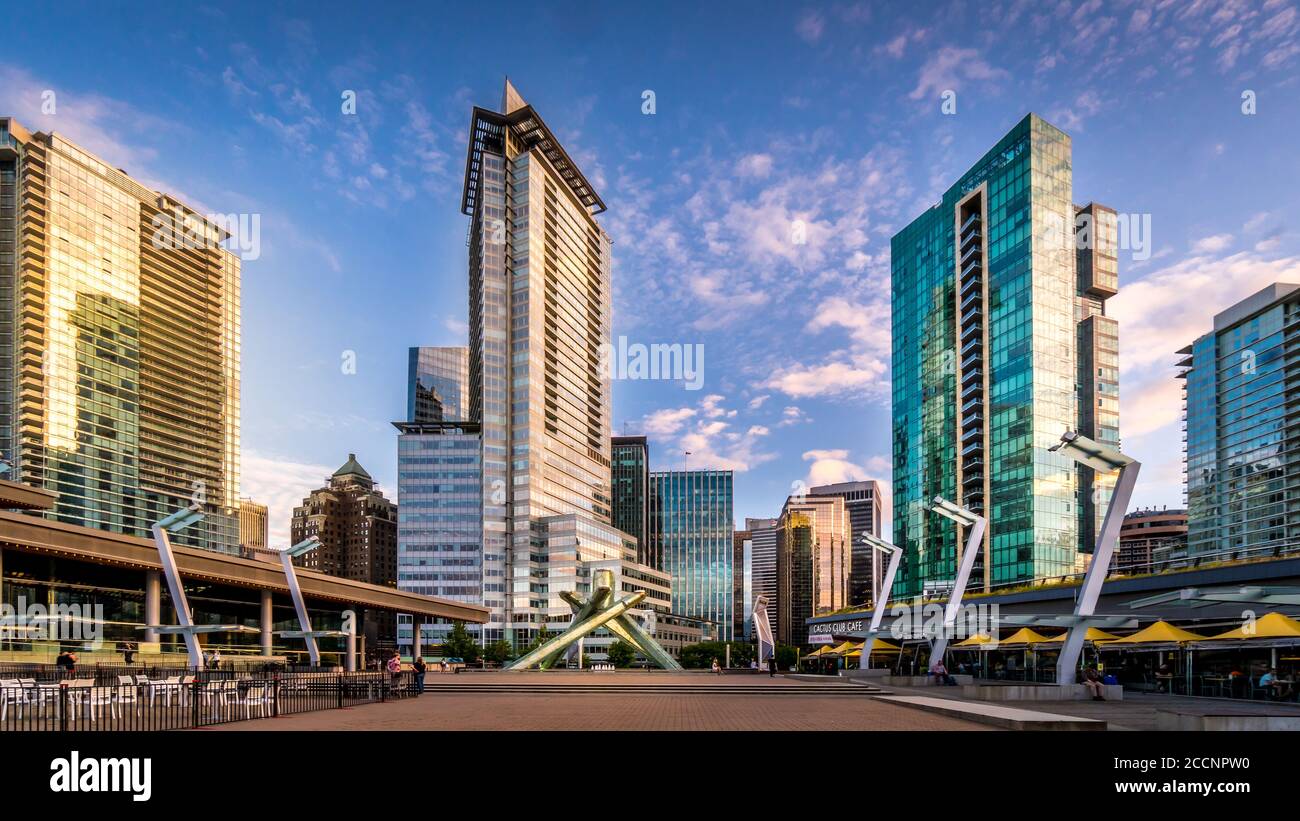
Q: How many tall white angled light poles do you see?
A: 5